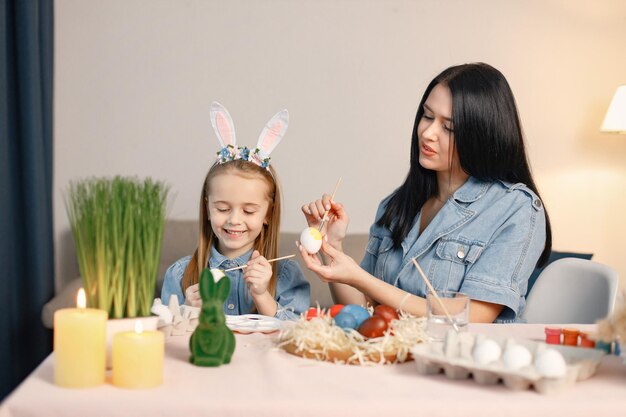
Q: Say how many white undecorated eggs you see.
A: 3